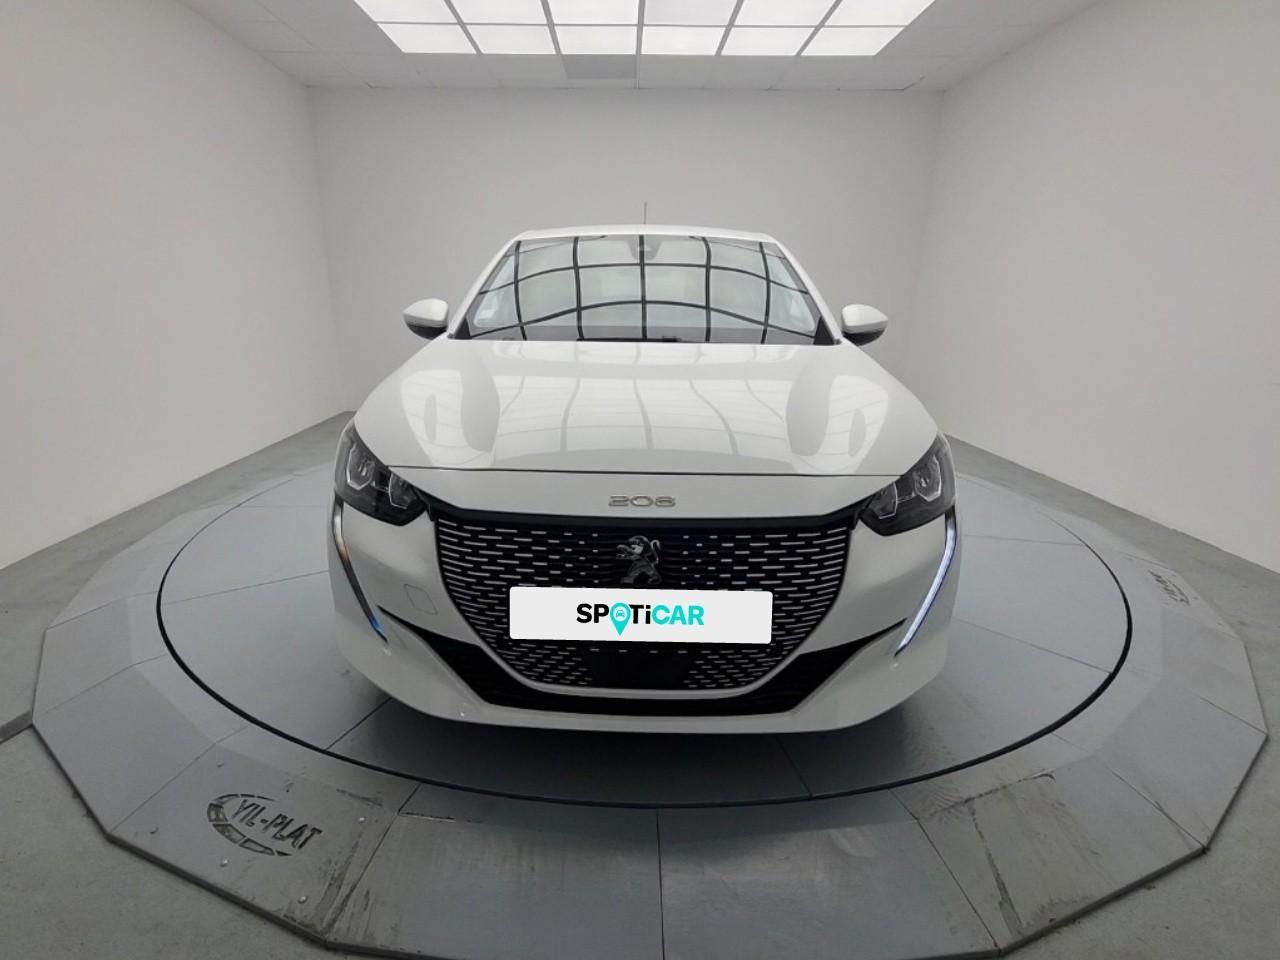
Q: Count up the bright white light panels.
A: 12